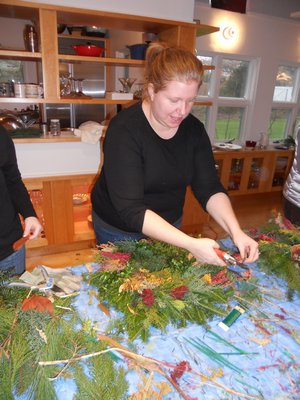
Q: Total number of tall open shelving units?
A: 1